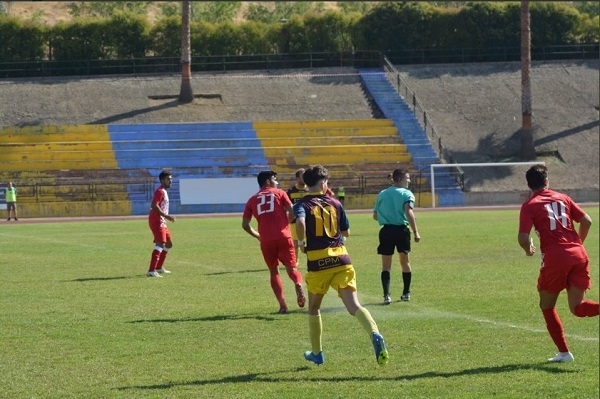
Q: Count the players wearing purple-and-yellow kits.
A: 2